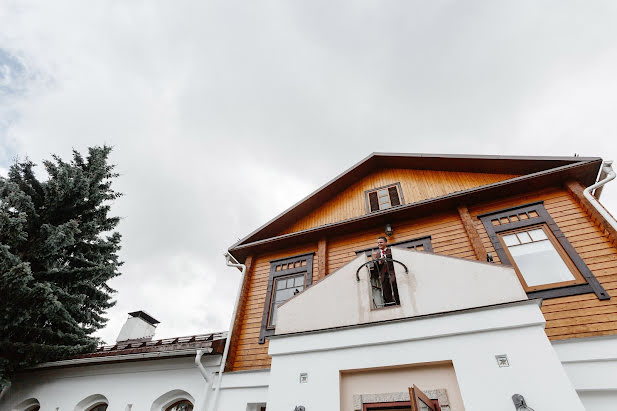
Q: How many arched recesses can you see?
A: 3